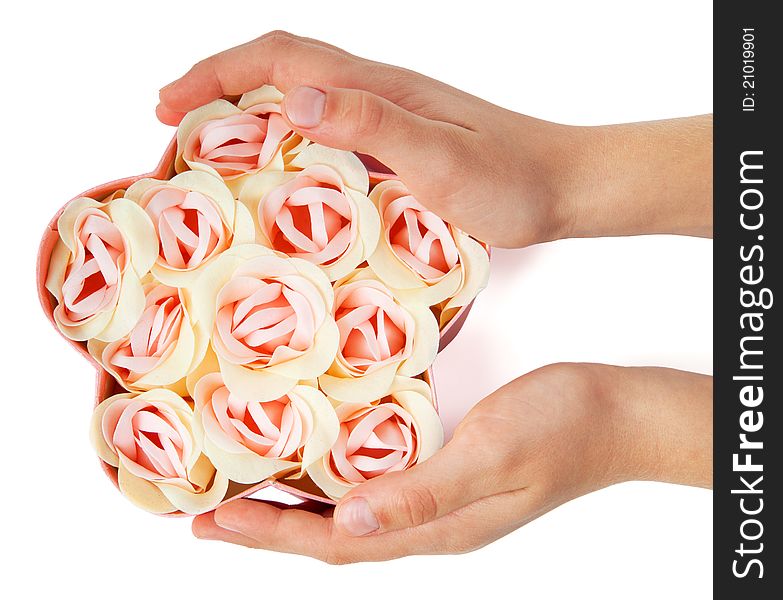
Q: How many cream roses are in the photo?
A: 11